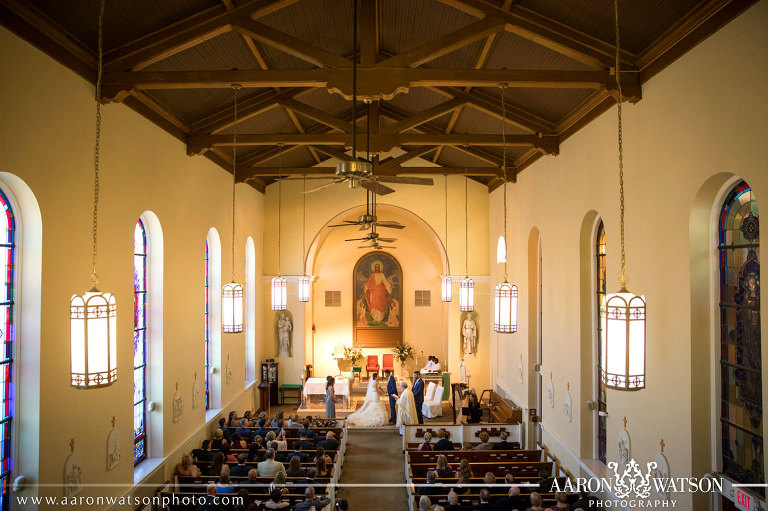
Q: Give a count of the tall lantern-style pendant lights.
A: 8